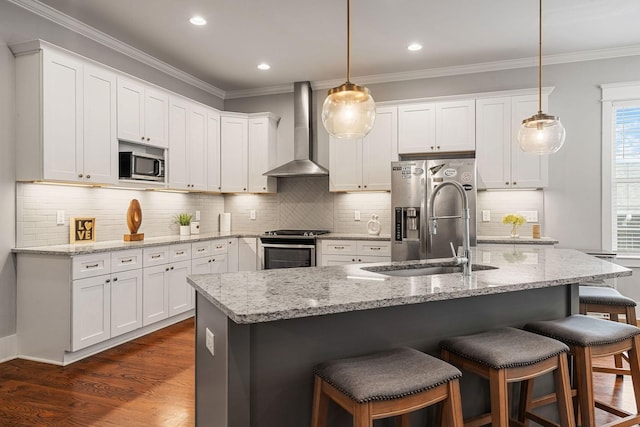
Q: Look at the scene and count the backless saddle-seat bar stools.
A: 4